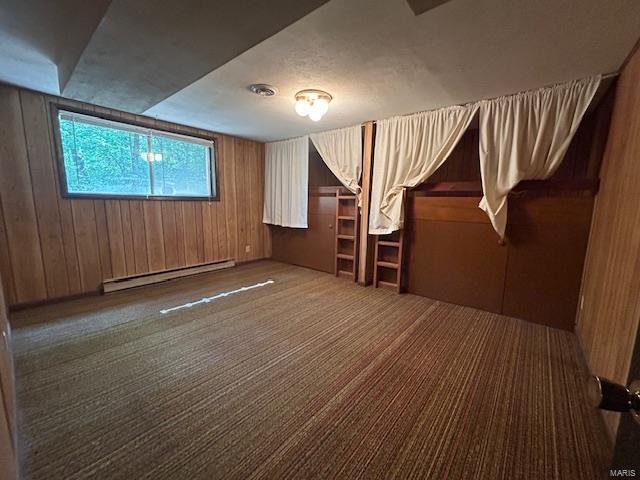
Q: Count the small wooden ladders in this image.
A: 2